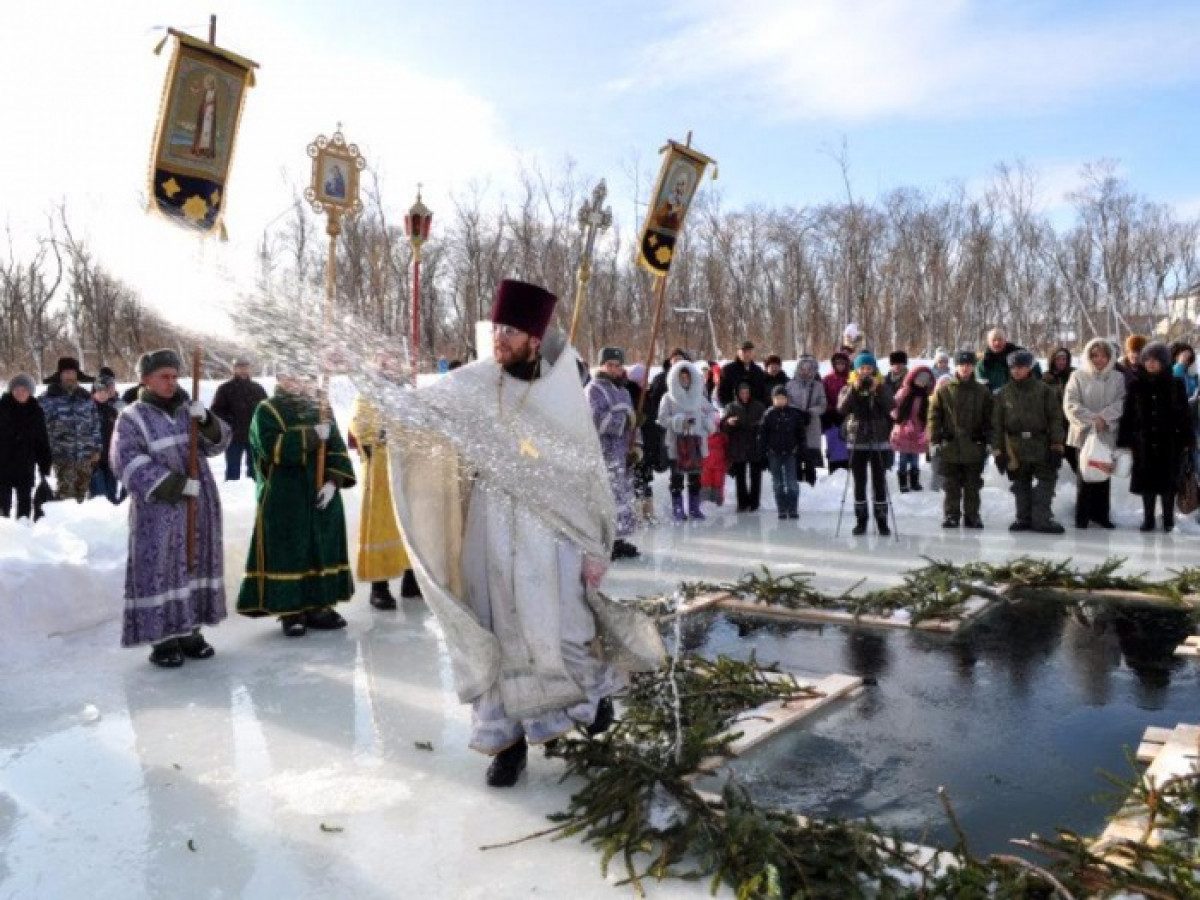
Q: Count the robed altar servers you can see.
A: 4